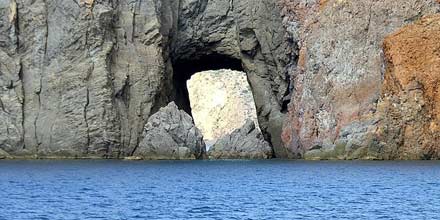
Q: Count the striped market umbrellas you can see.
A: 0